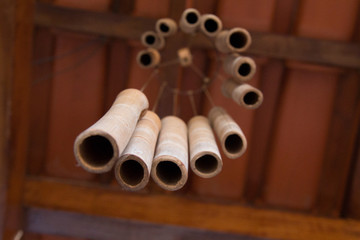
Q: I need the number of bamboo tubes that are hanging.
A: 13